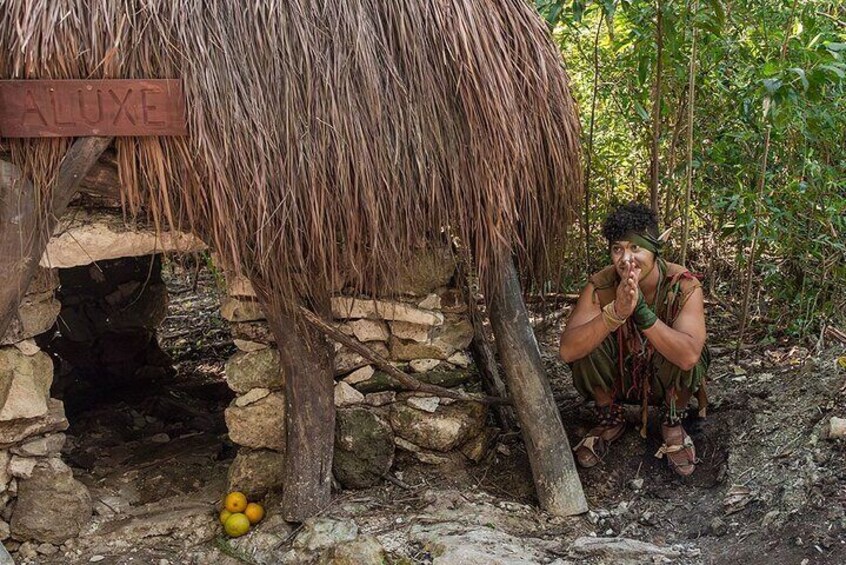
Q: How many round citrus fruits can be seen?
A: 4